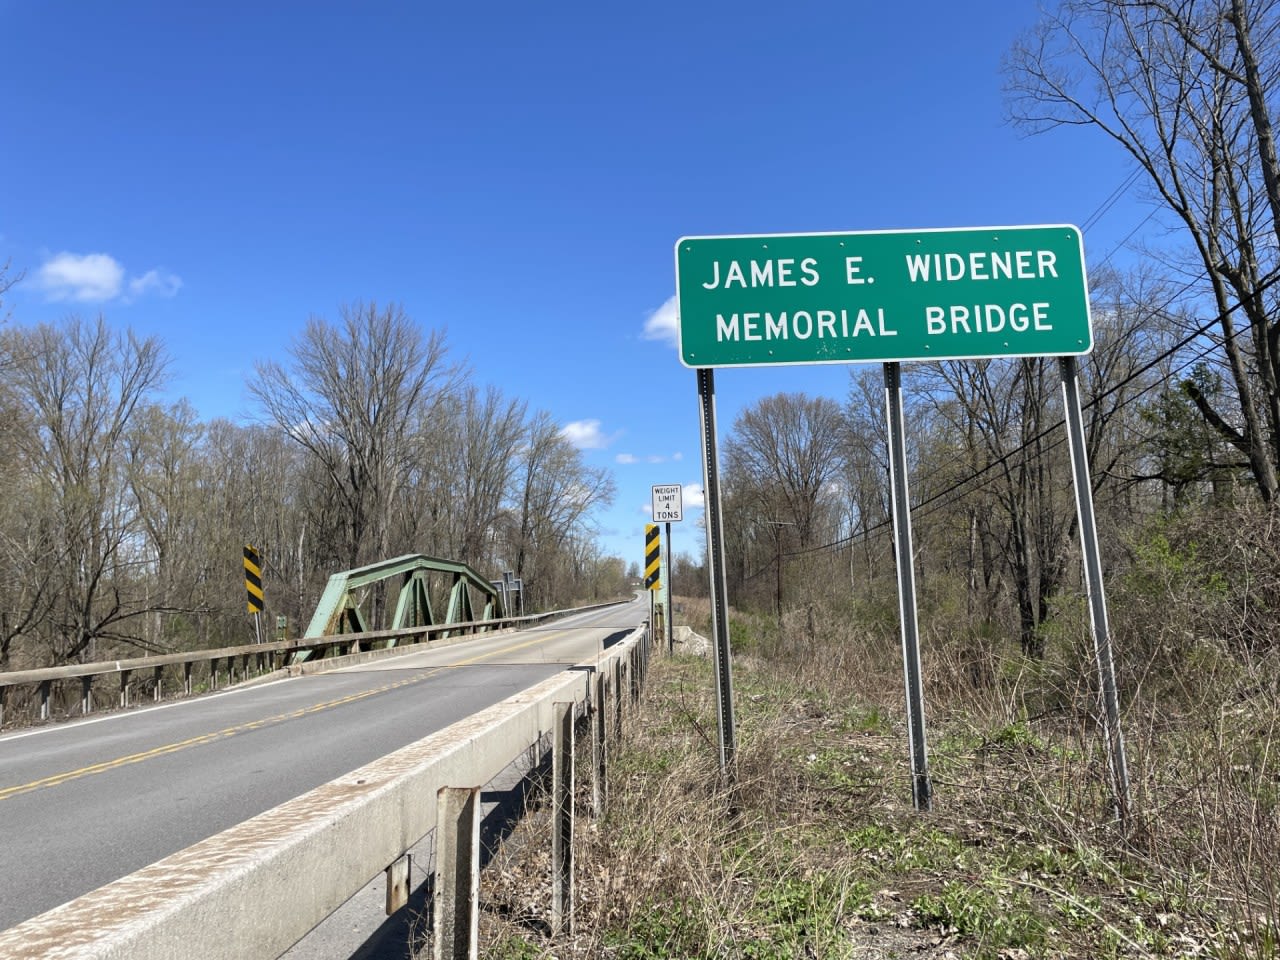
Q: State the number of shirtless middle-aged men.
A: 0